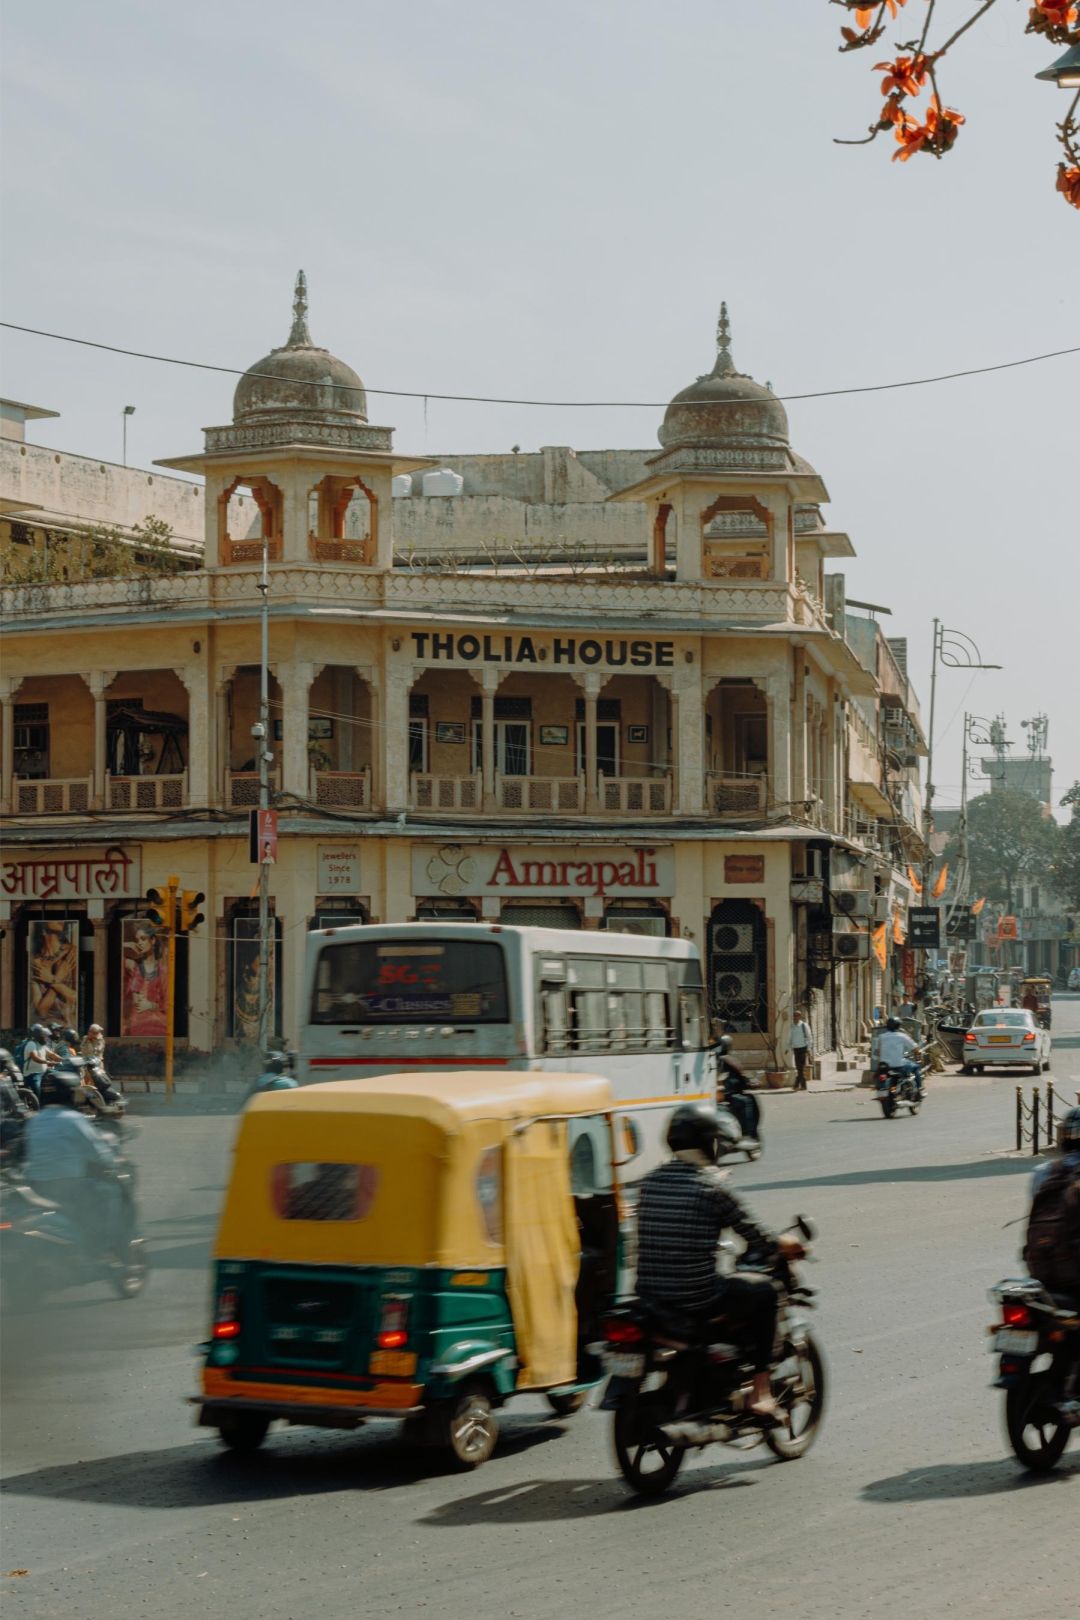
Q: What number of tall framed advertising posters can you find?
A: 3